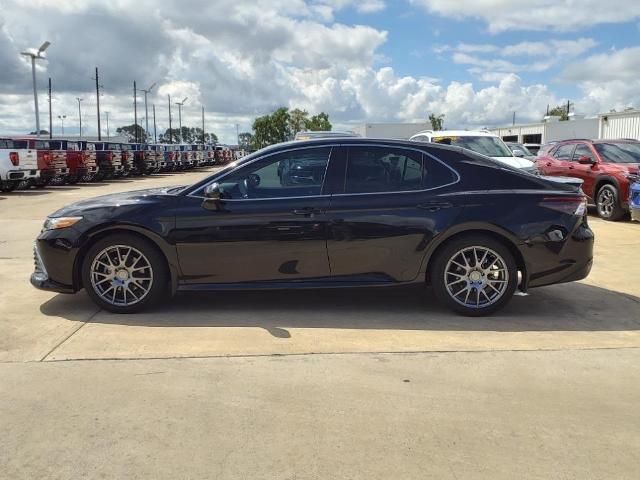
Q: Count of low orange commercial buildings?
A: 0